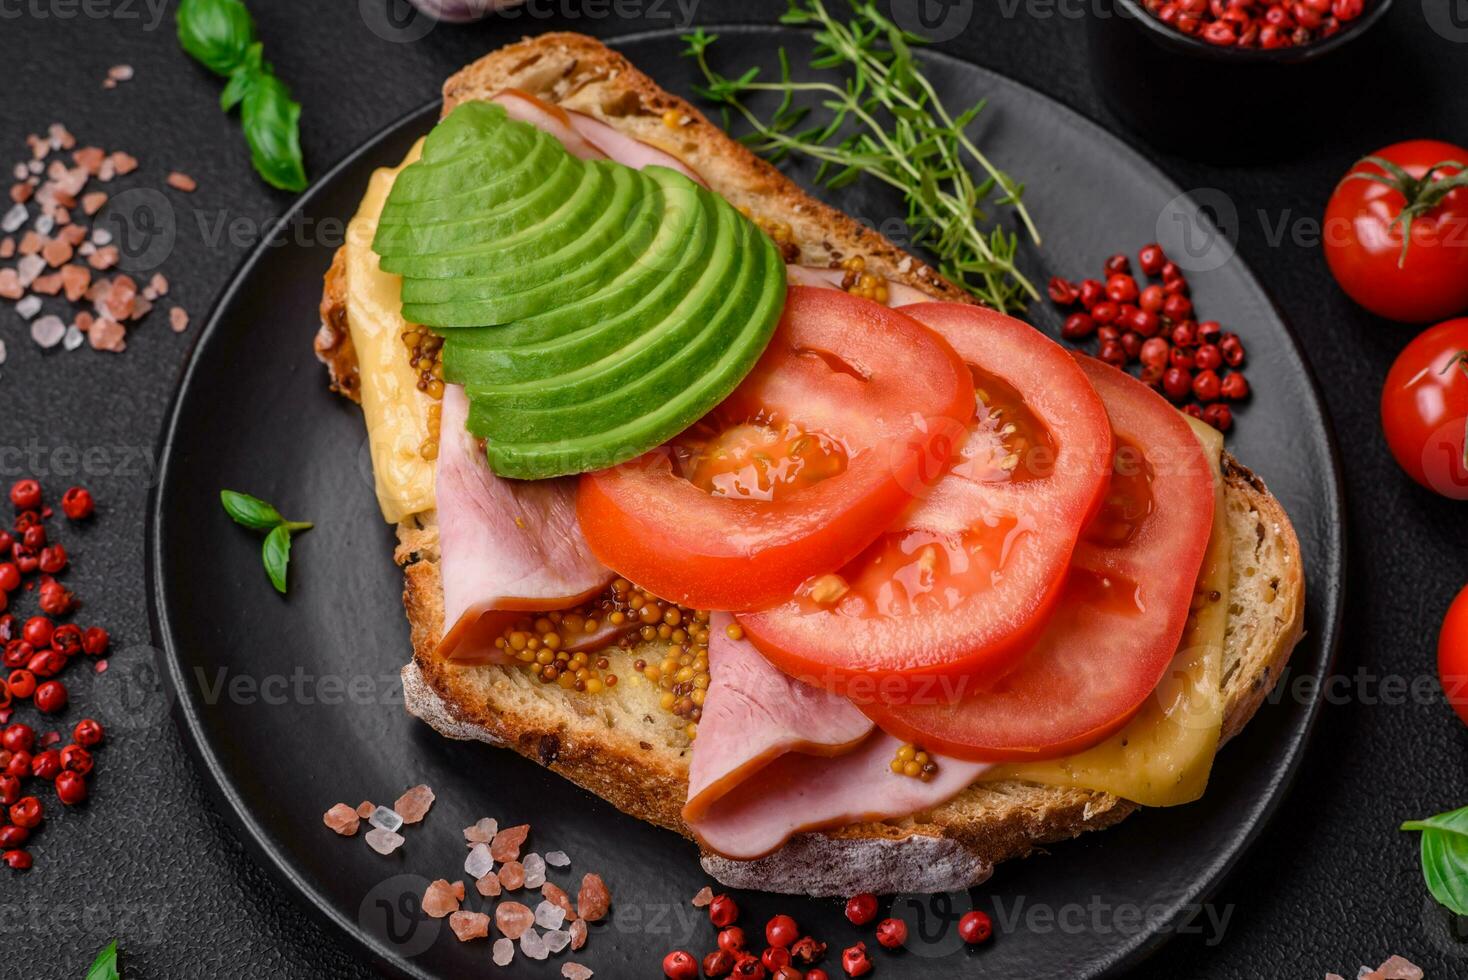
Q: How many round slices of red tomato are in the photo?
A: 3